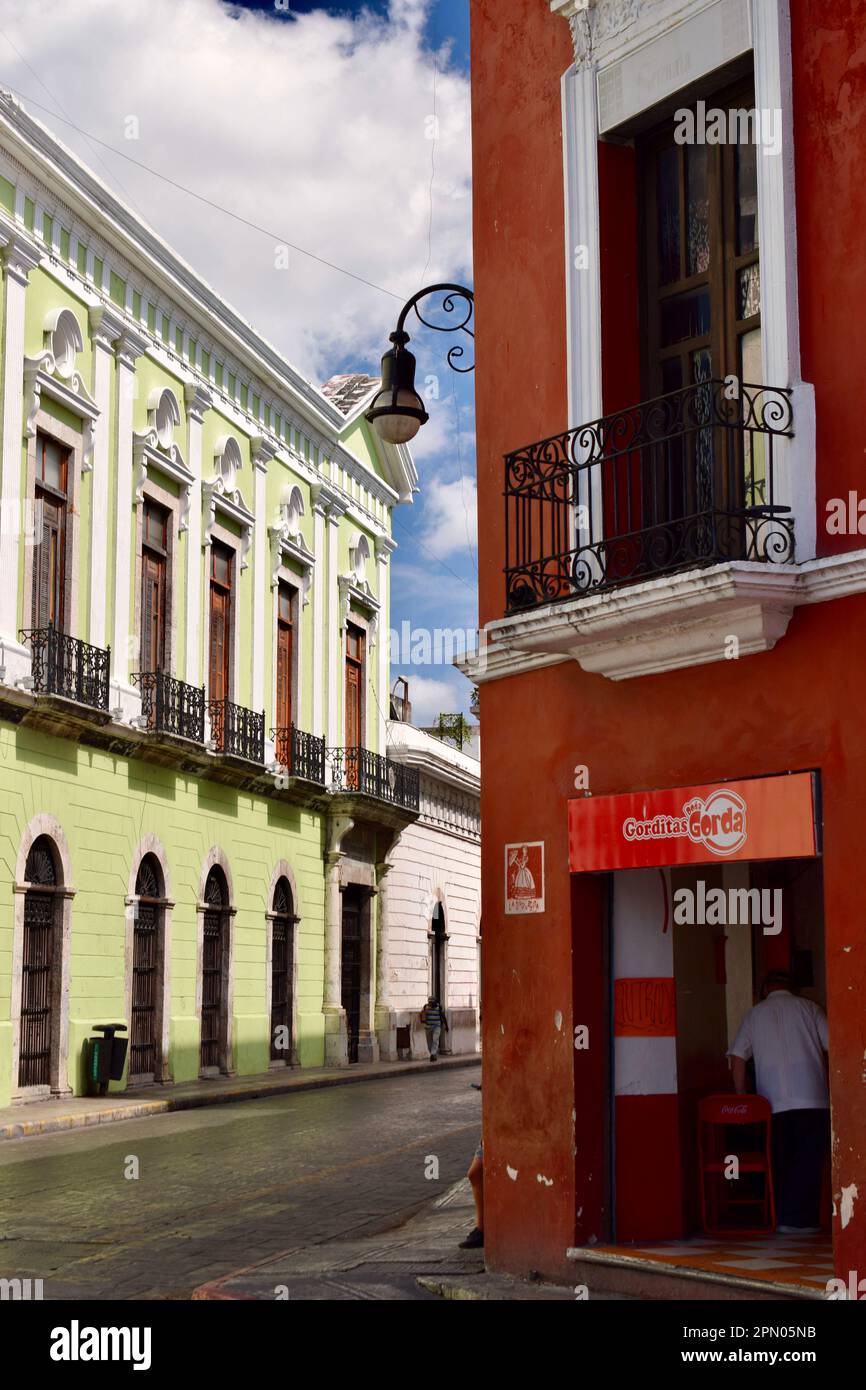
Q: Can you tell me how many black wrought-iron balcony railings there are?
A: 6